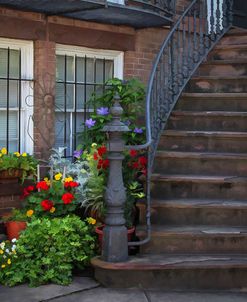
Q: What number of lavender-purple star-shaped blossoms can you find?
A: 4